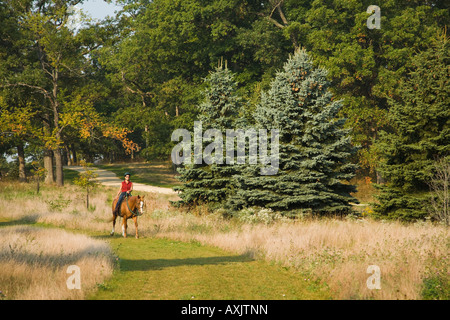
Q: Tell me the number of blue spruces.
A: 2